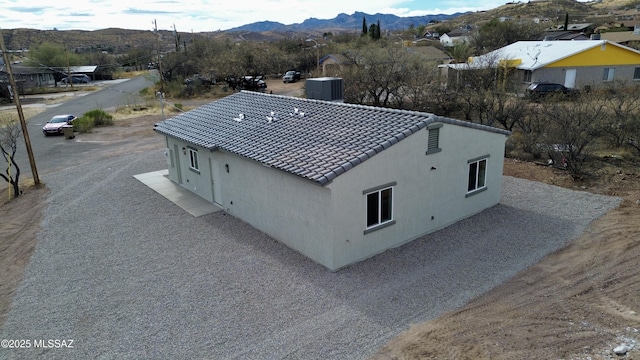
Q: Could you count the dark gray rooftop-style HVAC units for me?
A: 1